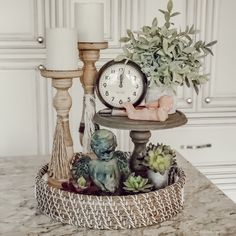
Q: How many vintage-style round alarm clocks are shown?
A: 1